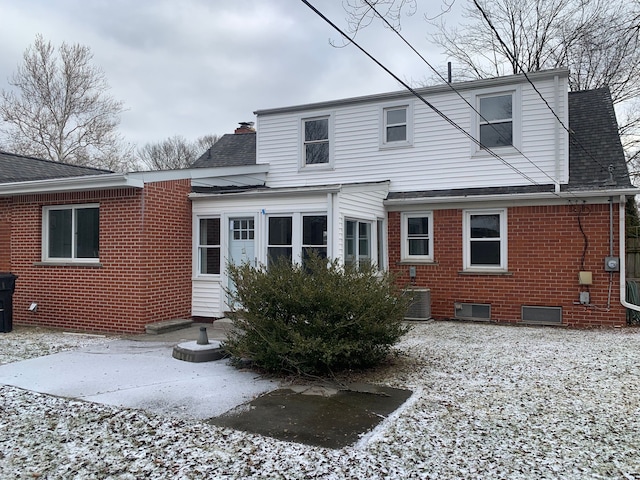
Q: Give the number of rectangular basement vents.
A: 2